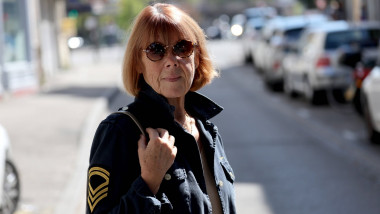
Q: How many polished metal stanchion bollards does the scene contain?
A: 0